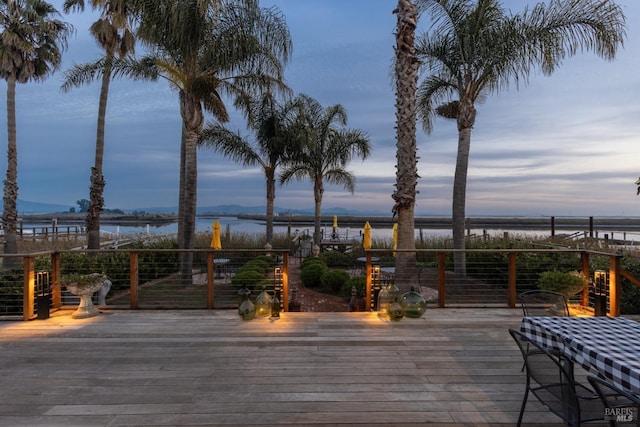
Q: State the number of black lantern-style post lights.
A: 4